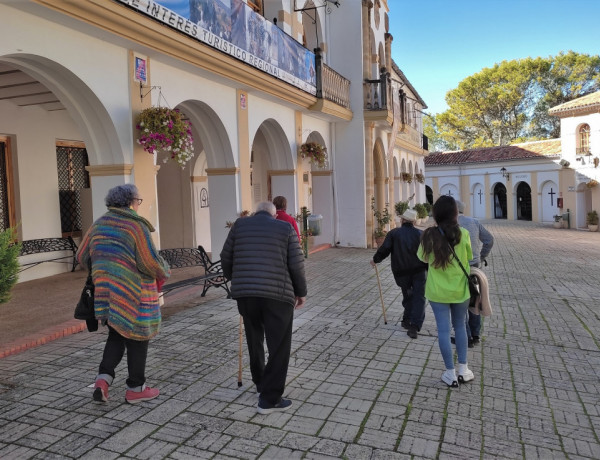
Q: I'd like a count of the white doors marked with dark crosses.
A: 3